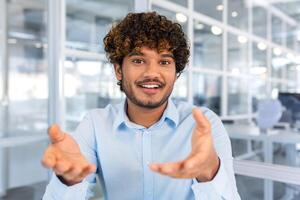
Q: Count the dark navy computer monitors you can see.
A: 1